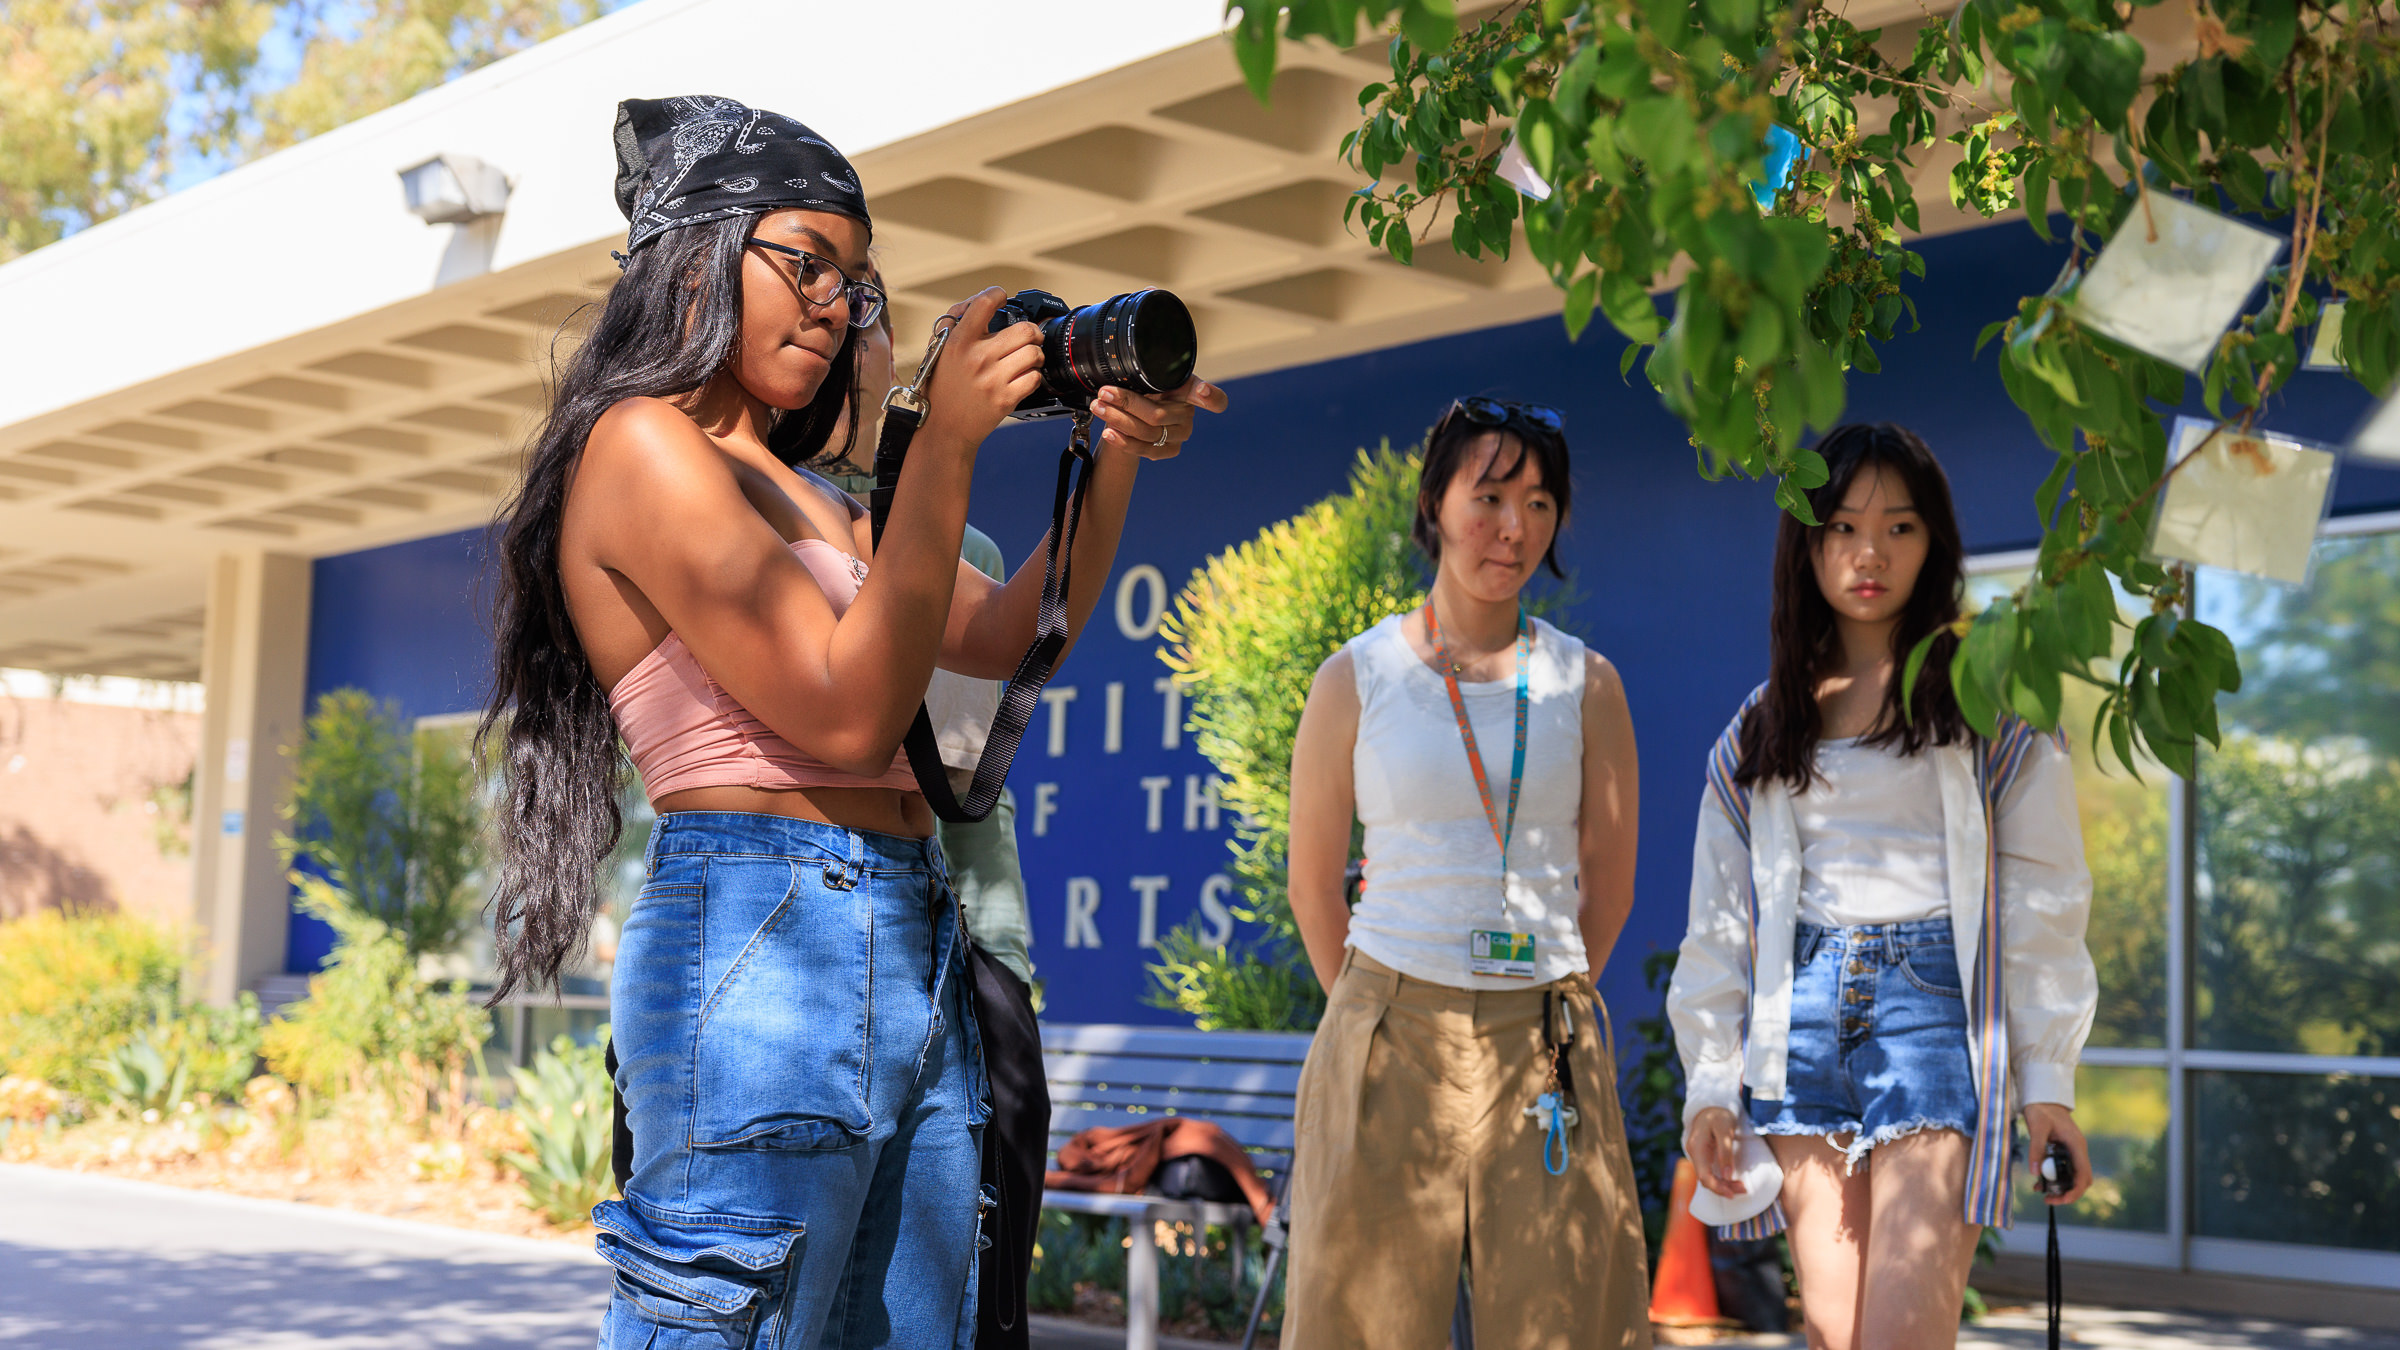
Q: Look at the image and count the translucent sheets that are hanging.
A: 6